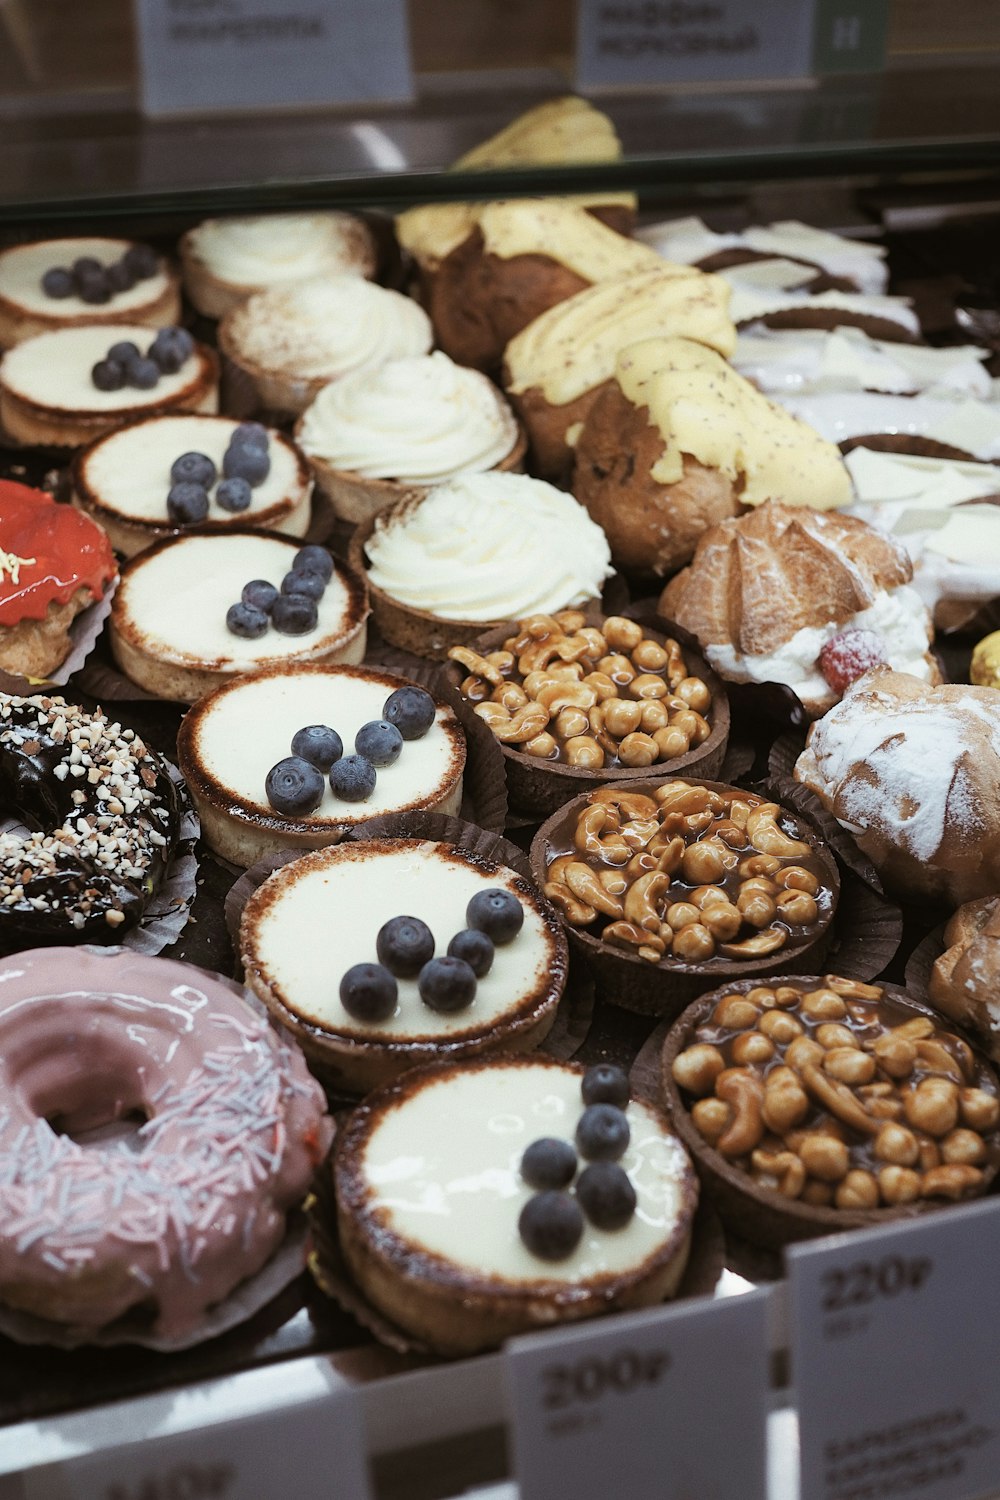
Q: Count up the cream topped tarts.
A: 4